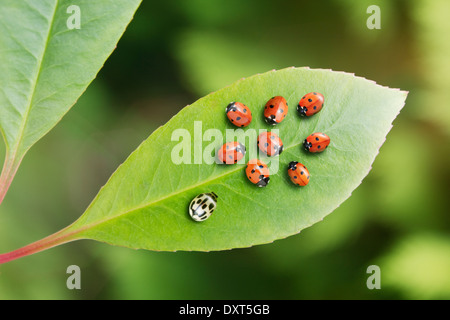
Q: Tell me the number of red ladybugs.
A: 8